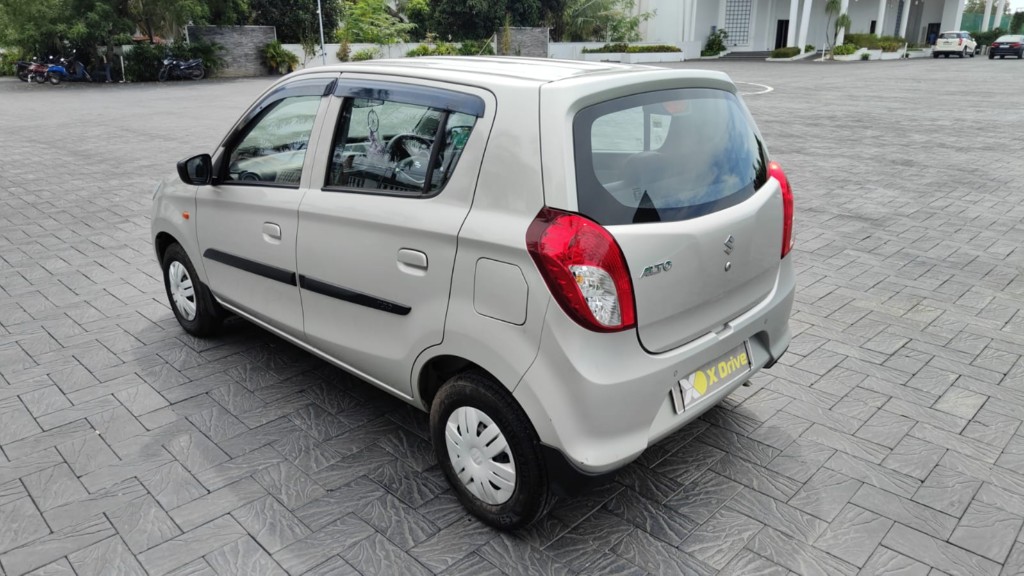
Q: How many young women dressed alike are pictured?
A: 0